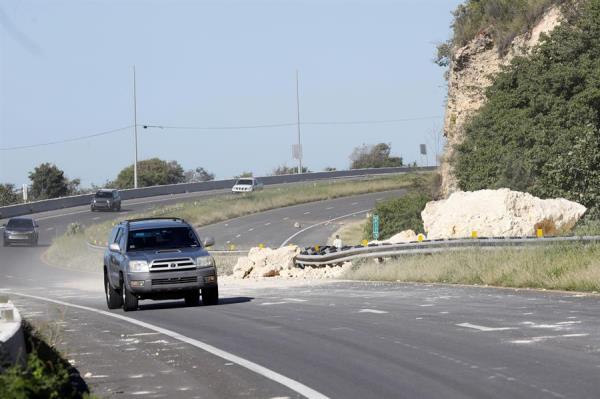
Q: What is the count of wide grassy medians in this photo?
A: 1